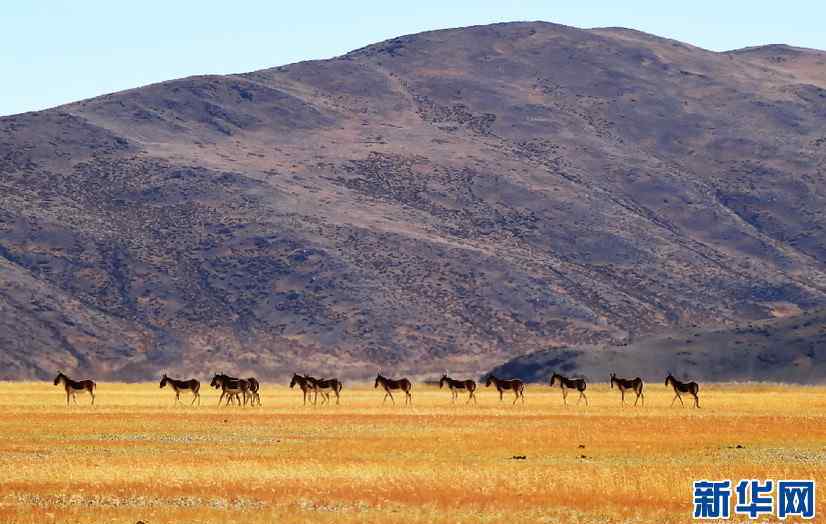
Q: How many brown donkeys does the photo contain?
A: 12